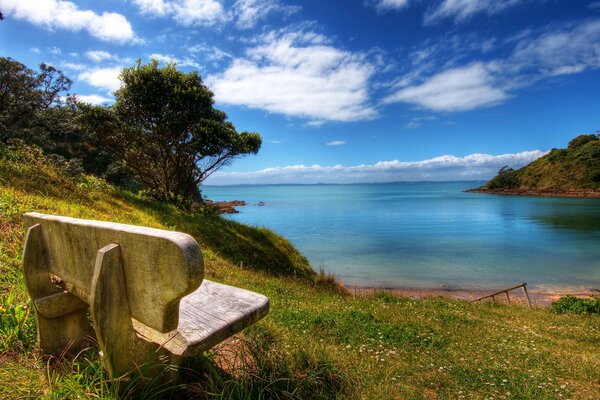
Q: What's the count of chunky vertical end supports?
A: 2